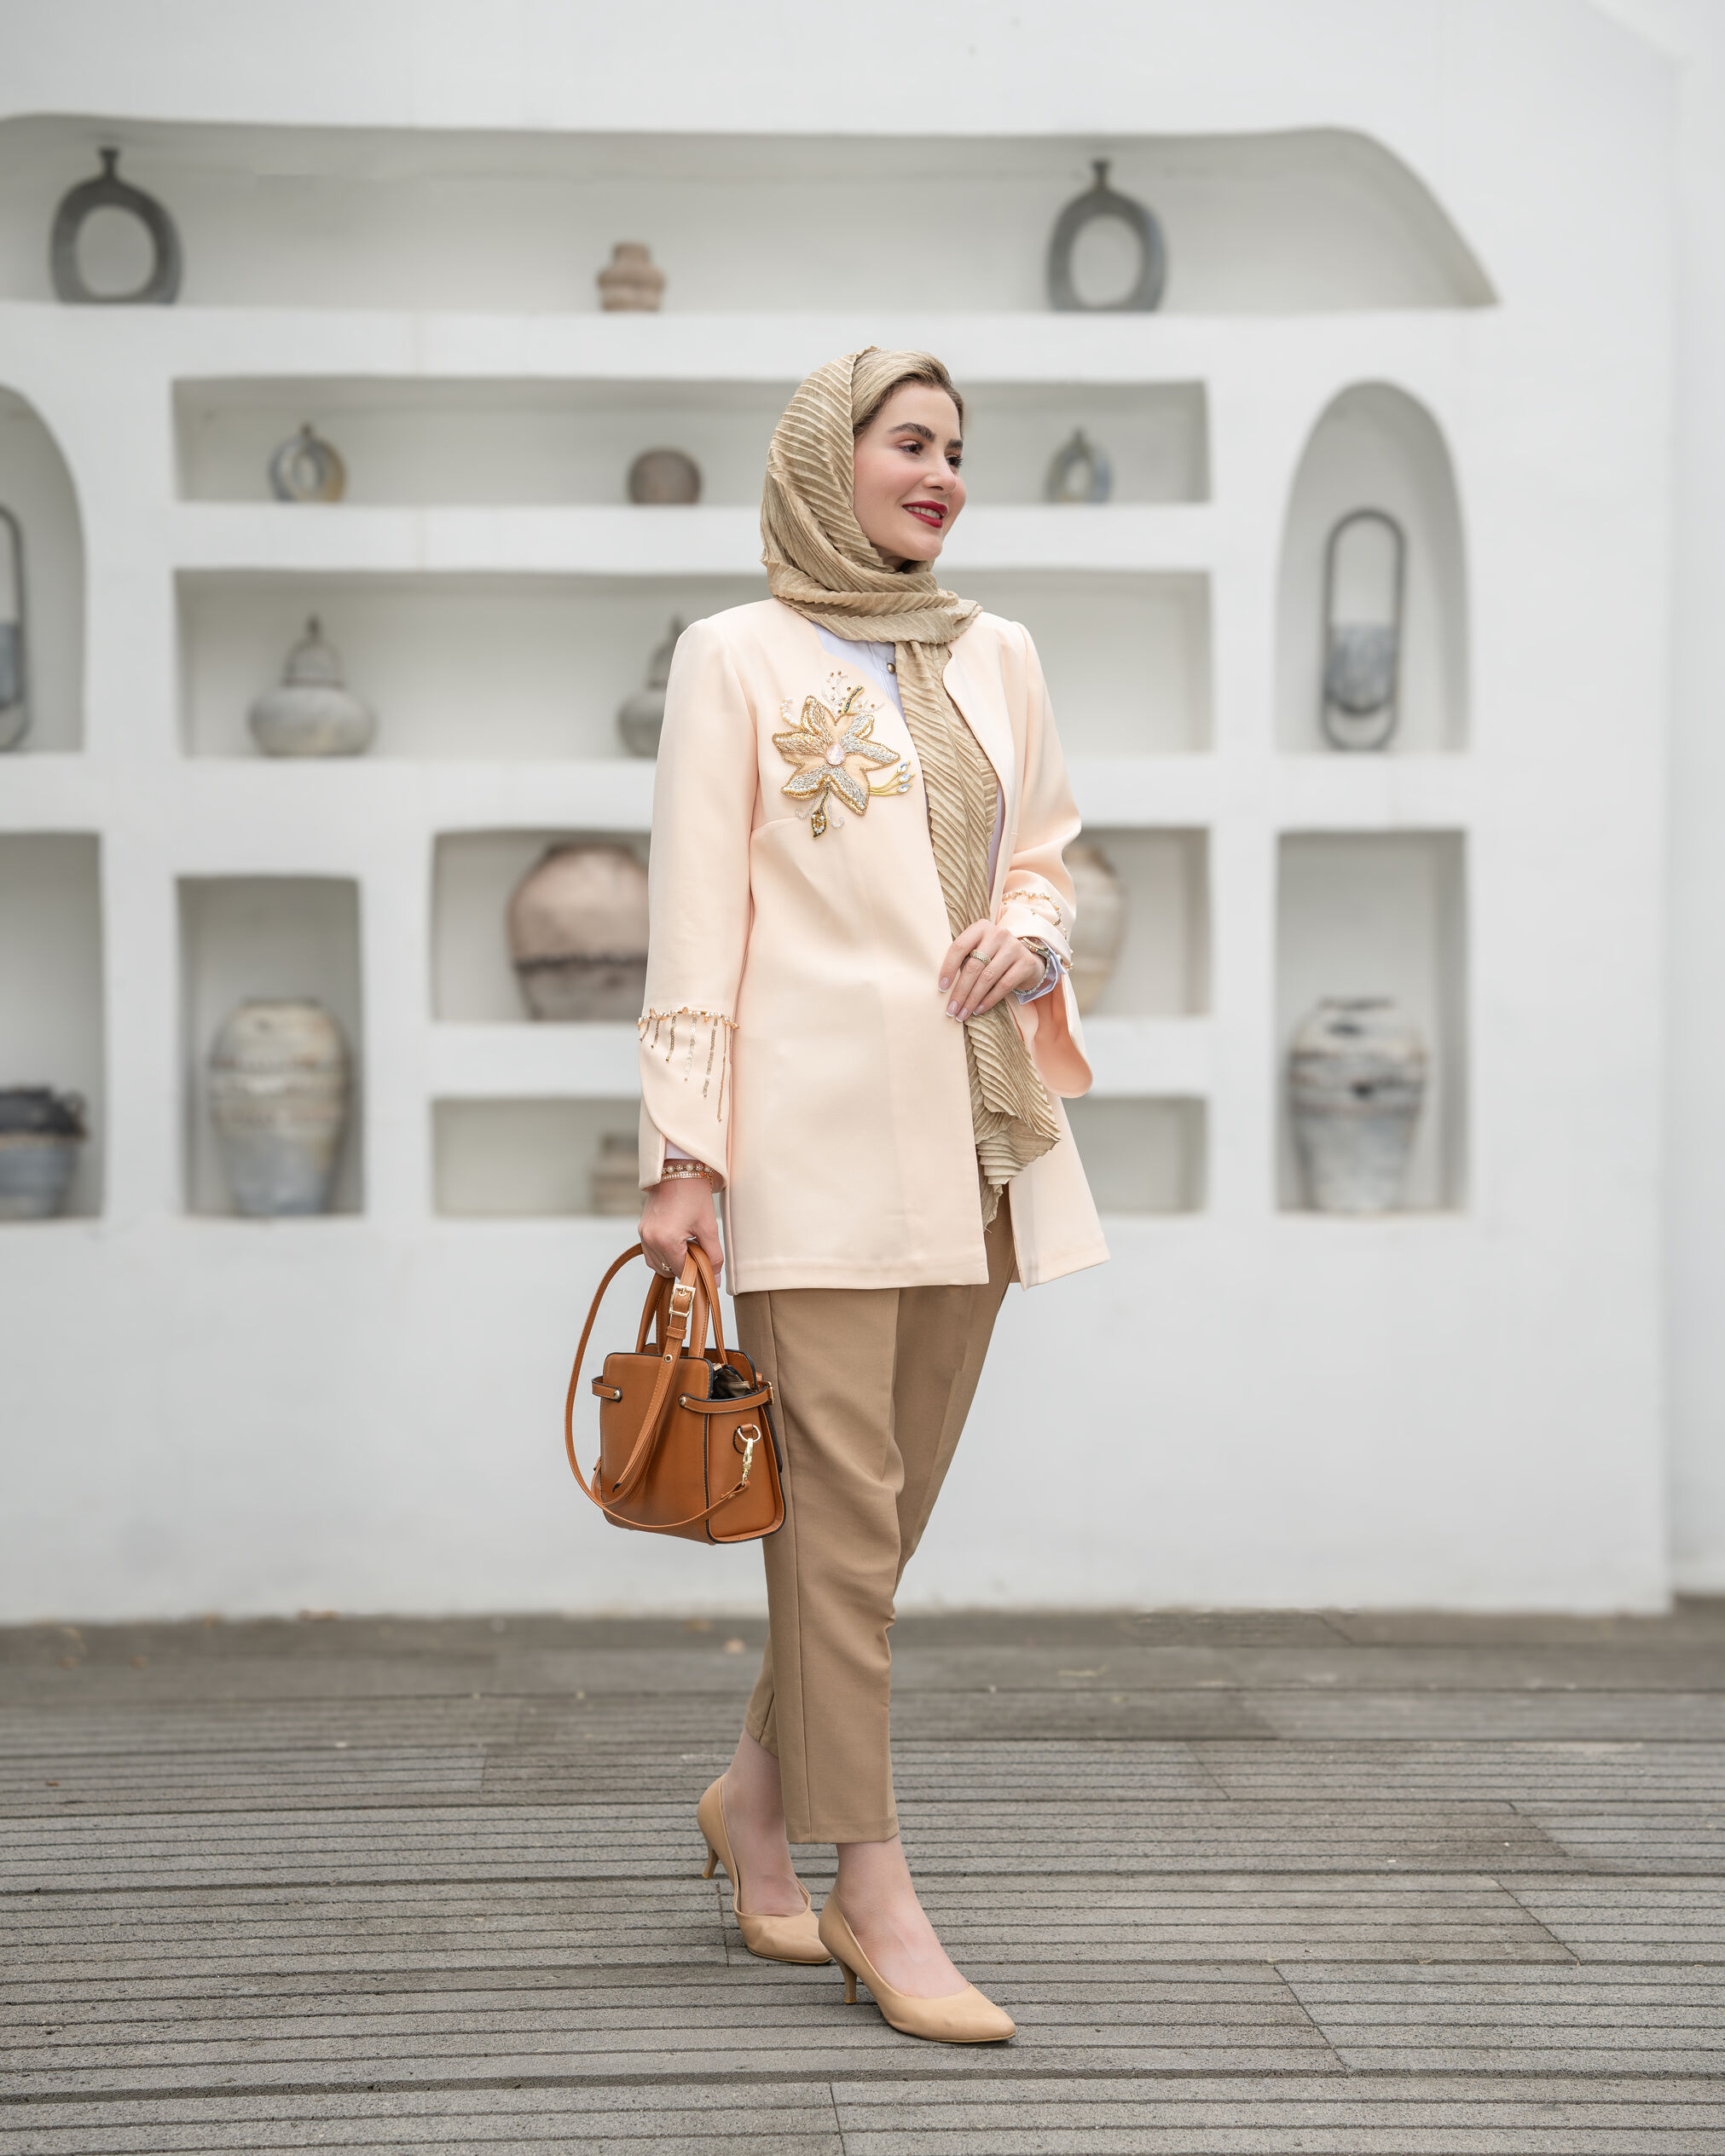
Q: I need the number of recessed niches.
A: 10